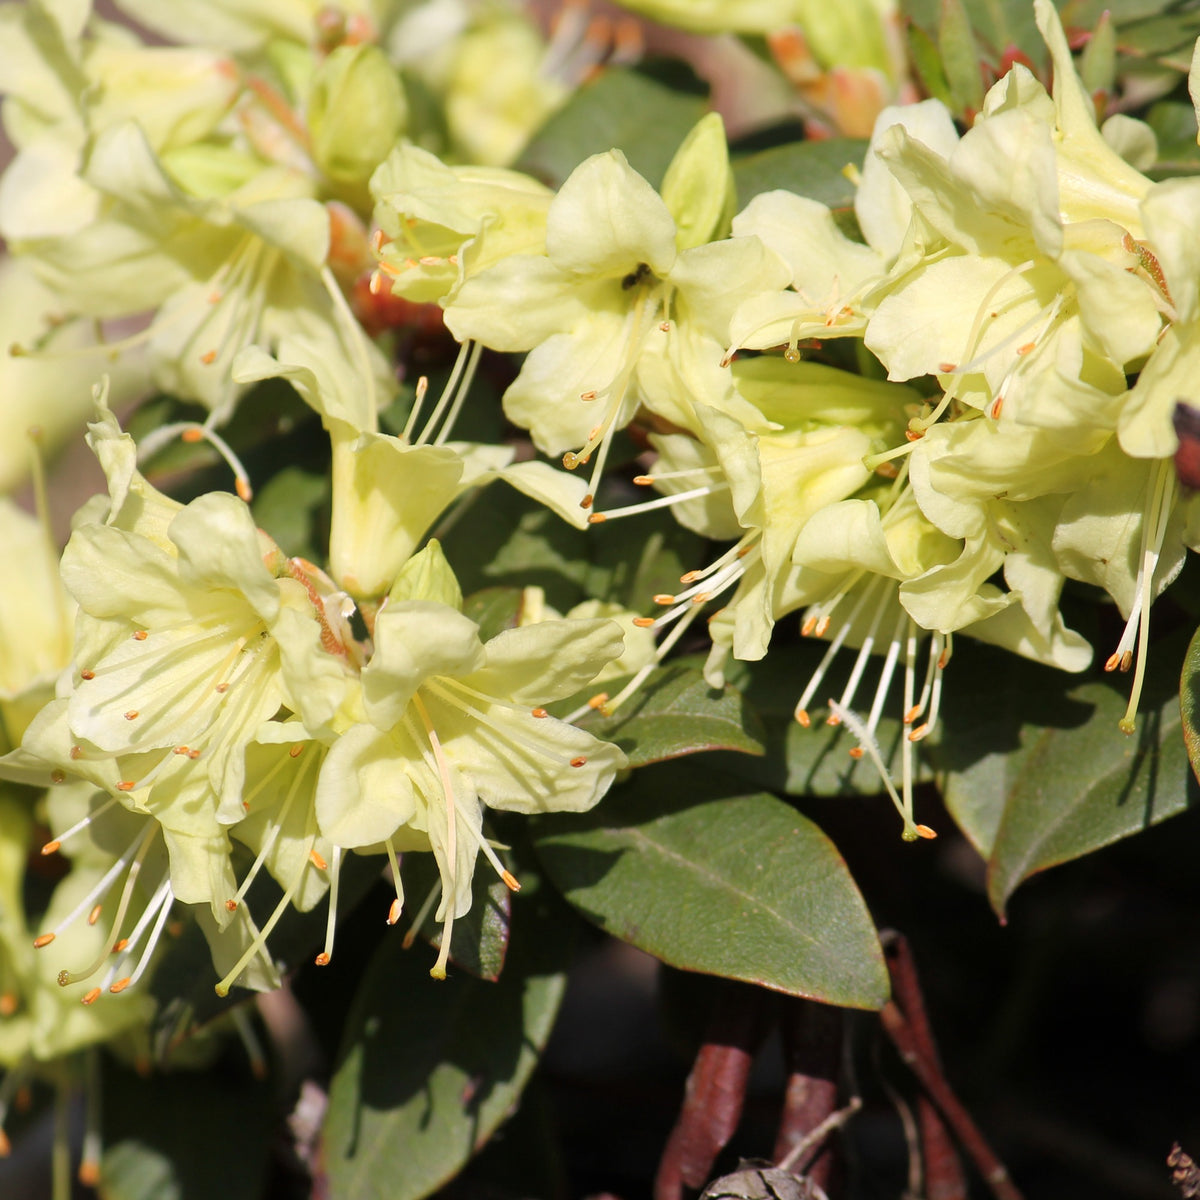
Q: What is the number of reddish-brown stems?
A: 4